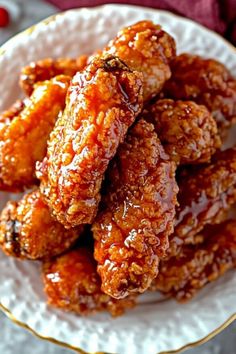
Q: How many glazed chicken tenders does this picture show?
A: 11